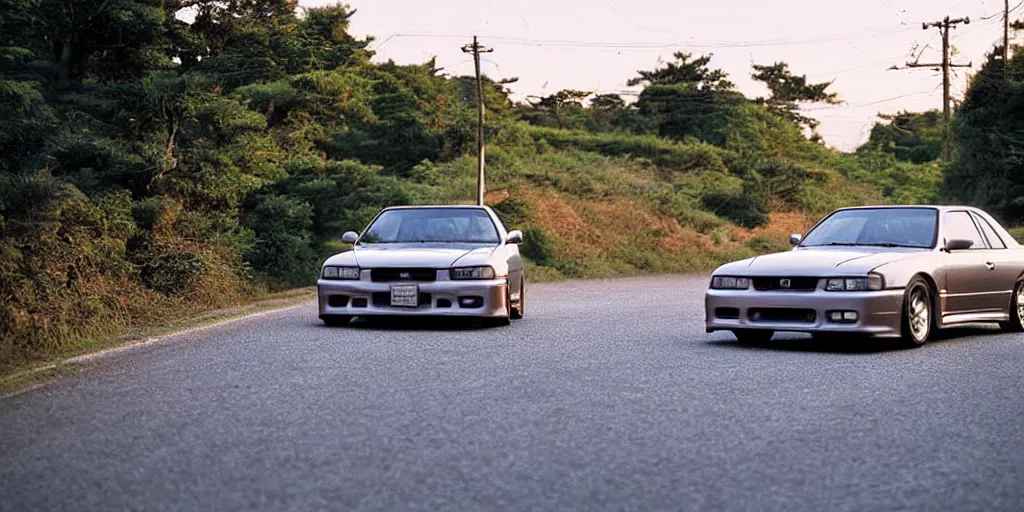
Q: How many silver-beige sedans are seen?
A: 2